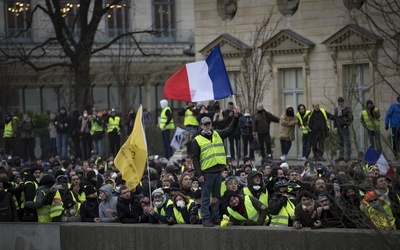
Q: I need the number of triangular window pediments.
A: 3